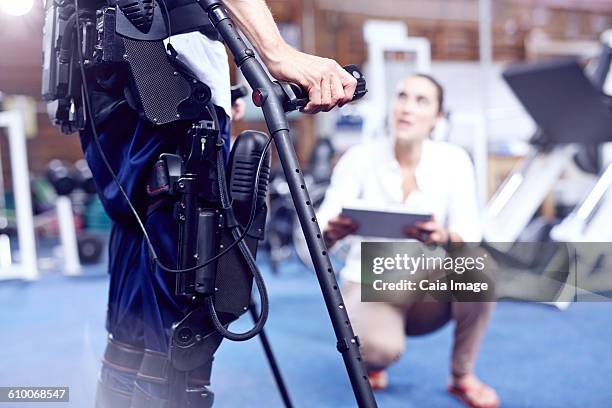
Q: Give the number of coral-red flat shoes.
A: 2